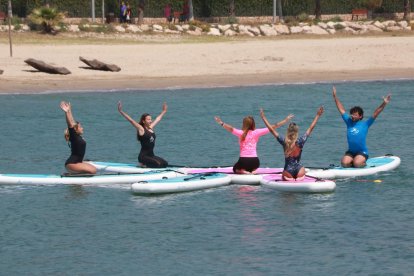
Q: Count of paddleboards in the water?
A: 6